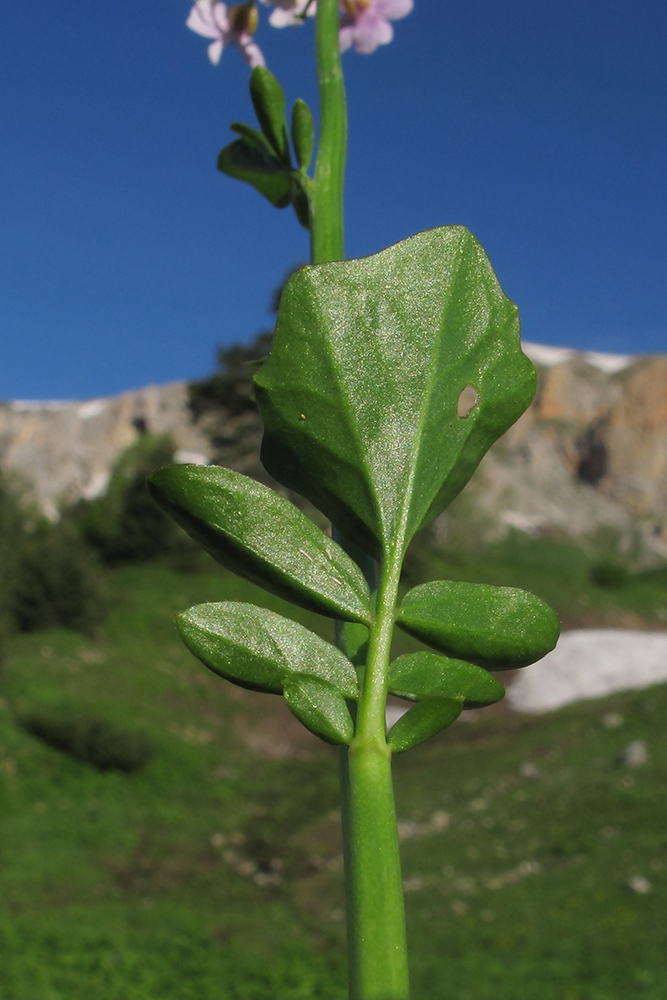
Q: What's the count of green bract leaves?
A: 12